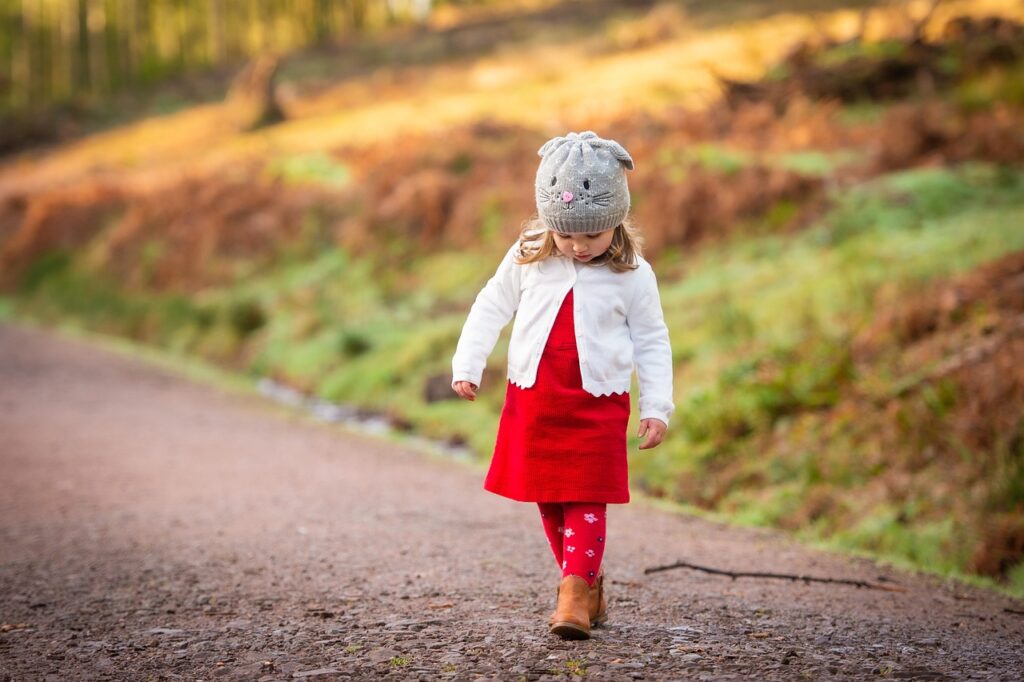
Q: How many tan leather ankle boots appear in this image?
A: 2